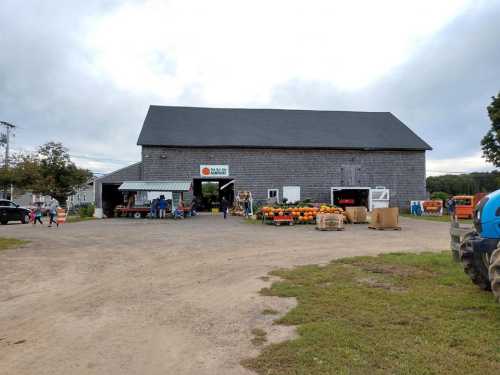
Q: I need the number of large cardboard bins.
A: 3